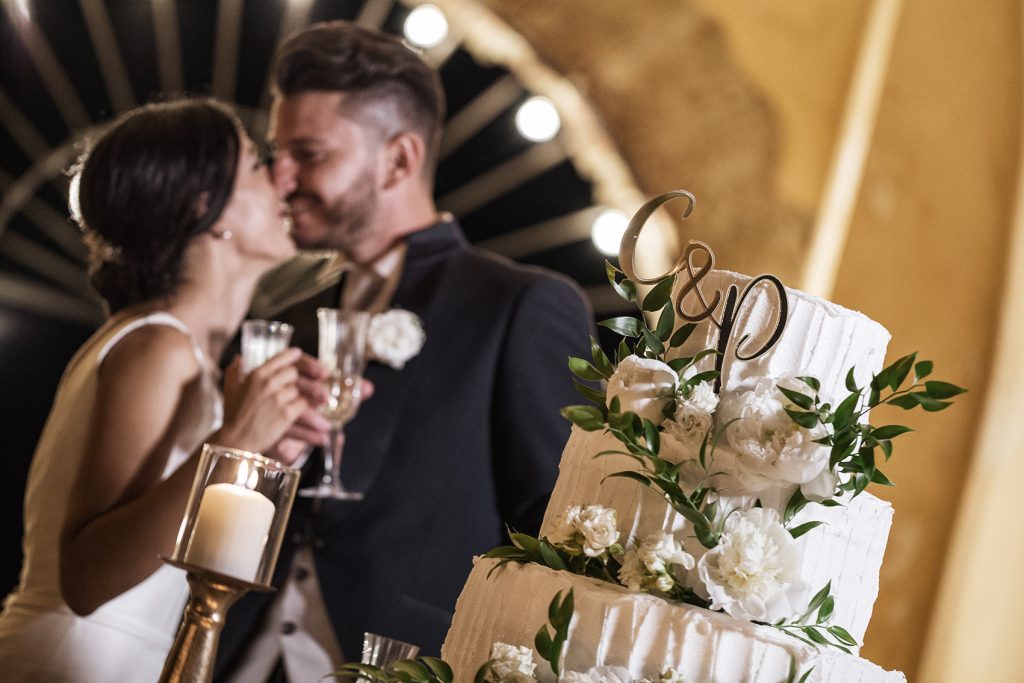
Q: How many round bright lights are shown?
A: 3